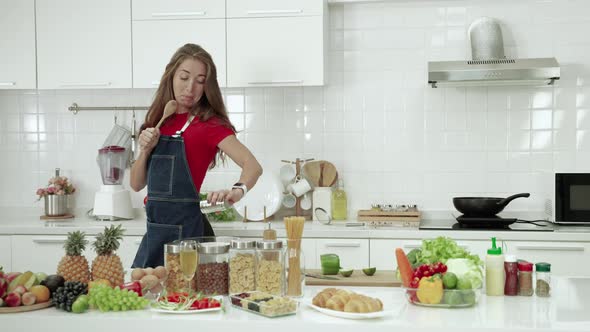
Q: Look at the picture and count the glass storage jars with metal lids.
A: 4